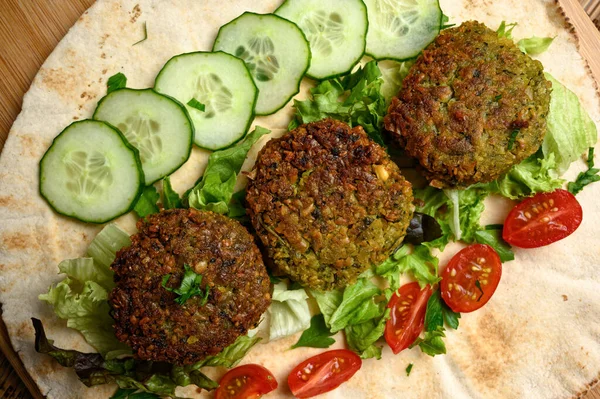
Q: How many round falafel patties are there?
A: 3